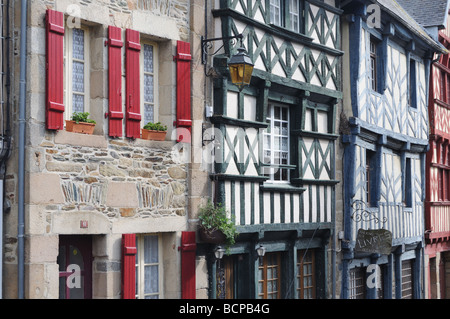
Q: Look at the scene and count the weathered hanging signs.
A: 1